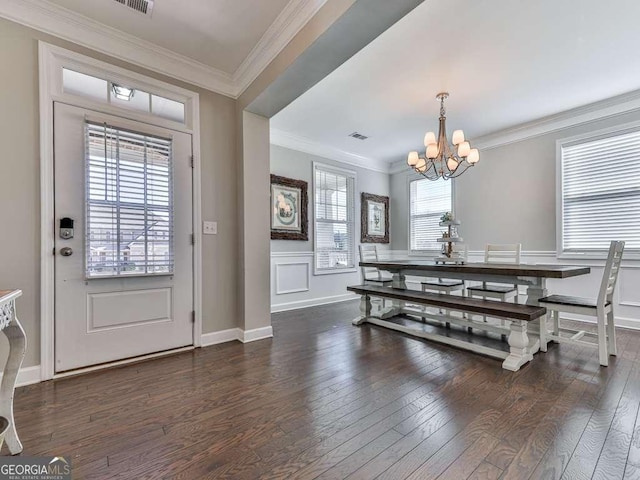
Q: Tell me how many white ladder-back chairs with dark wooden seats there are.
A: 4